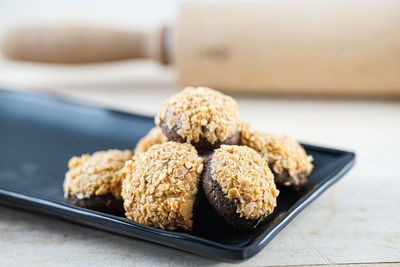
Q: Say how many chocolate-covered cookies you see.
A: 6